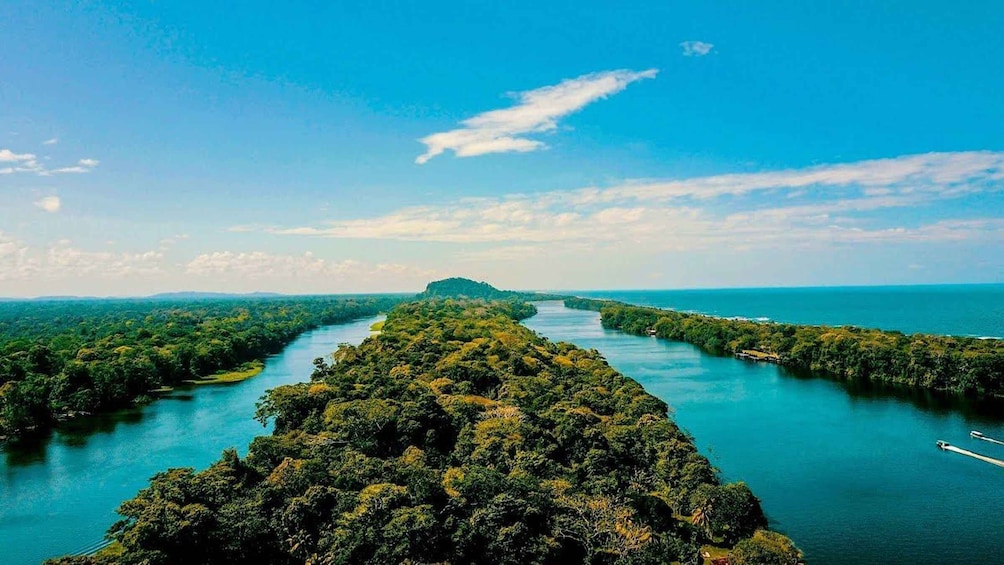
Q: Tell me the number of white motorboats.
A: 2